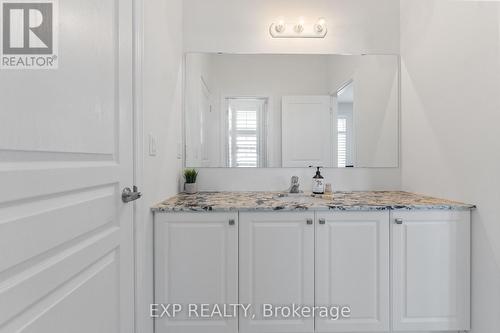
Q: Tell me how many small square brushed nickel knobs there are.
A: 4